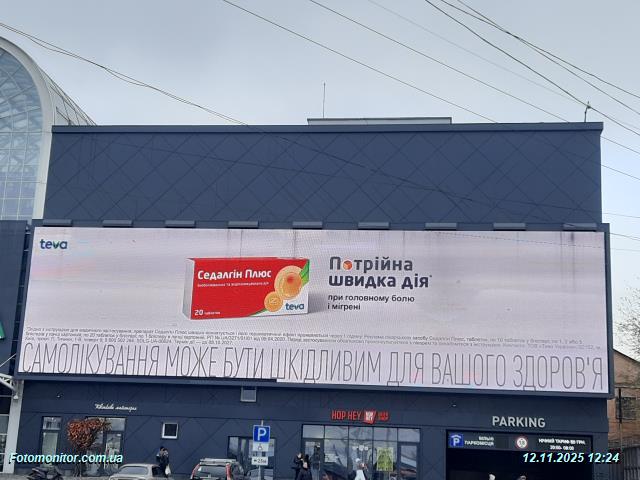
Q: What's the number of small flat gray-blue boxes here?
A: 9